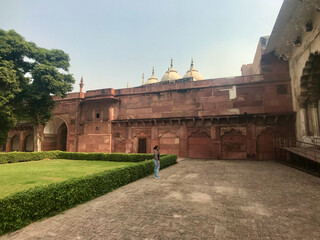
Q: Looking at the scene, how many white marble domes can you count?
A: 3